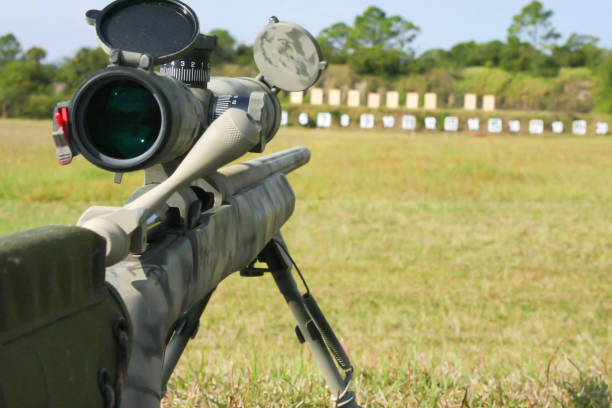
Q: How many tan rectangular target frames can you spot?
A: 10